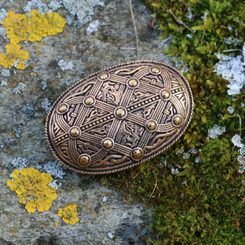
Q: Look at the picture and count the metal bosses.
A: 13